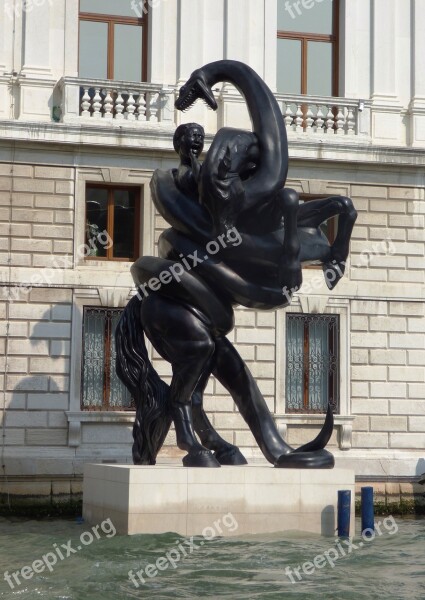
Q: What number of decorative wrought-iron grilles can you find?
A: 2